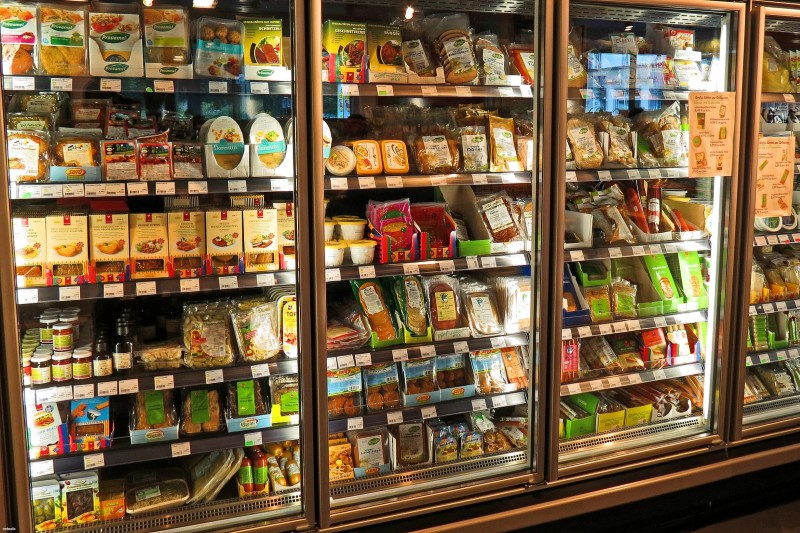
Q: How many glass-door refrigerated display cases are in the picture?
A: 4